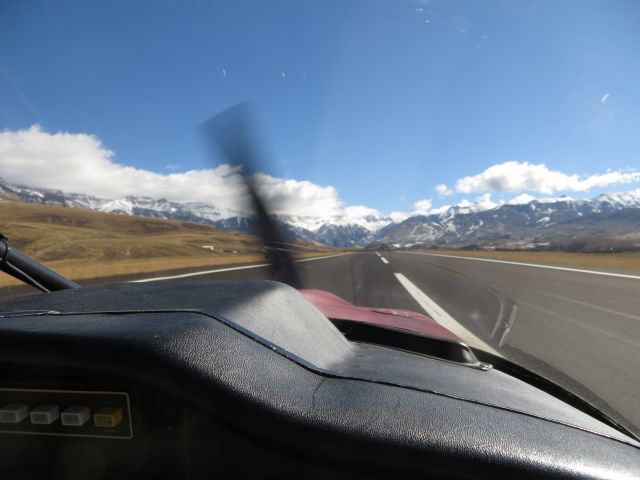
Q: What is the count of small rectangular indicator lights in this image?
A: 4